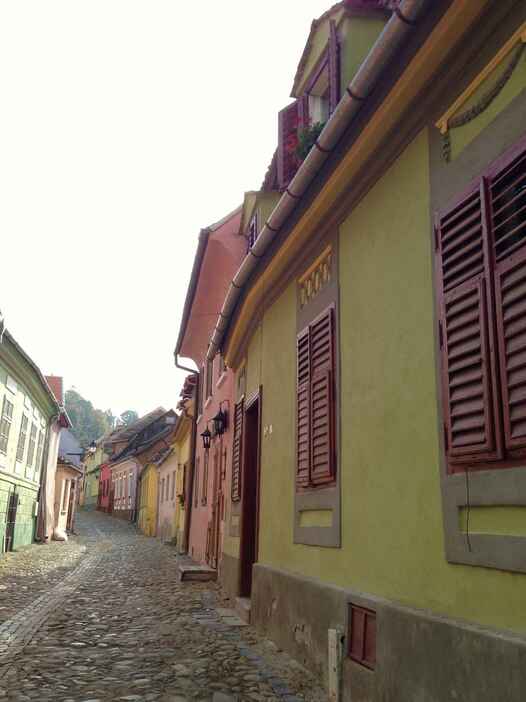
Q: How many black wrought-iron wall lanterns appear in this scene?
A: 2